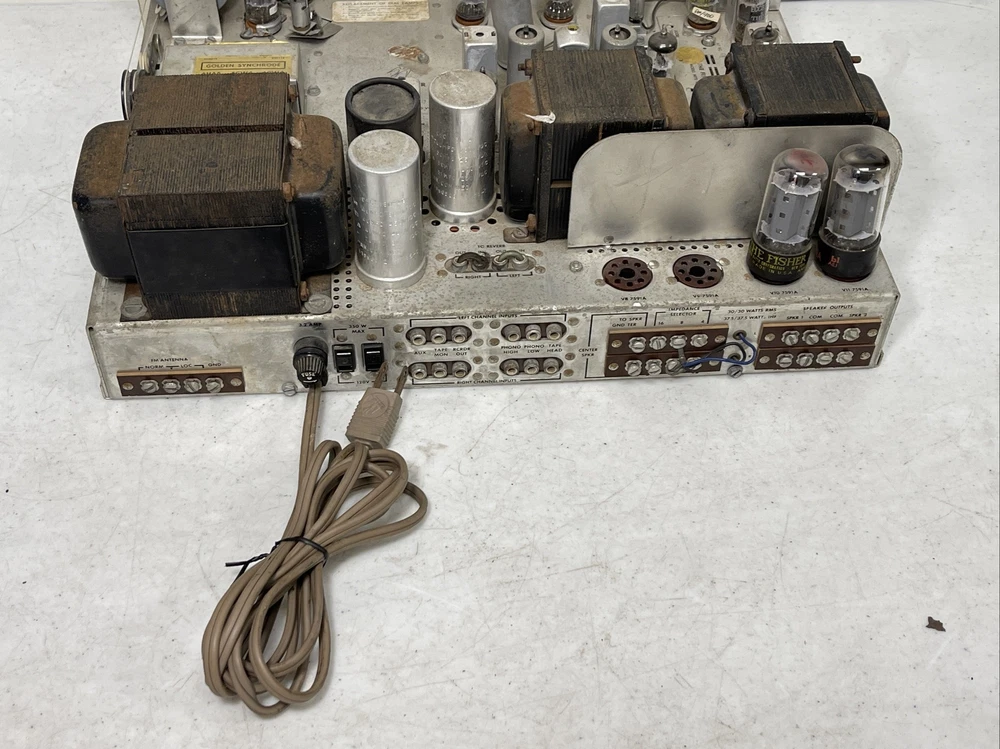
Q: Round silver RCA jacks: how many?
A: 12